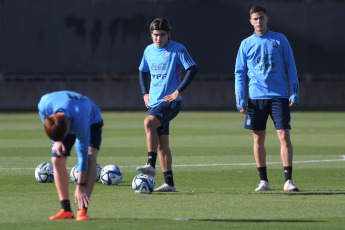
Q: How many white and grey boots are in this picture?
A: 4